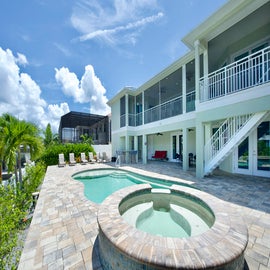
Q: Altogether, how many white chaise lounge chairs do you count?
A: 6